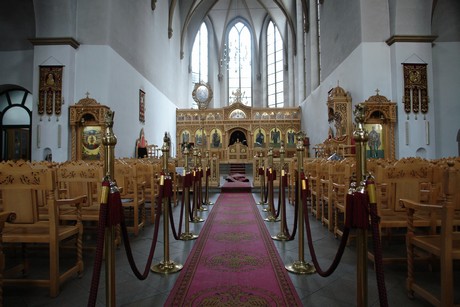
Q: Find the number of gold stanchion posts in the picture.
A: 12